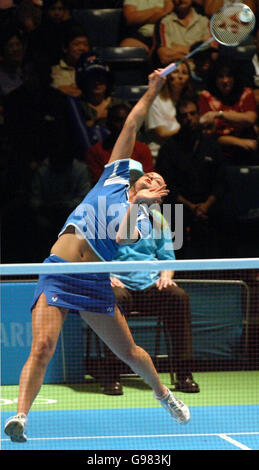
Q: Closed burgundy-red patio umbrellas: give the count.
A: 0